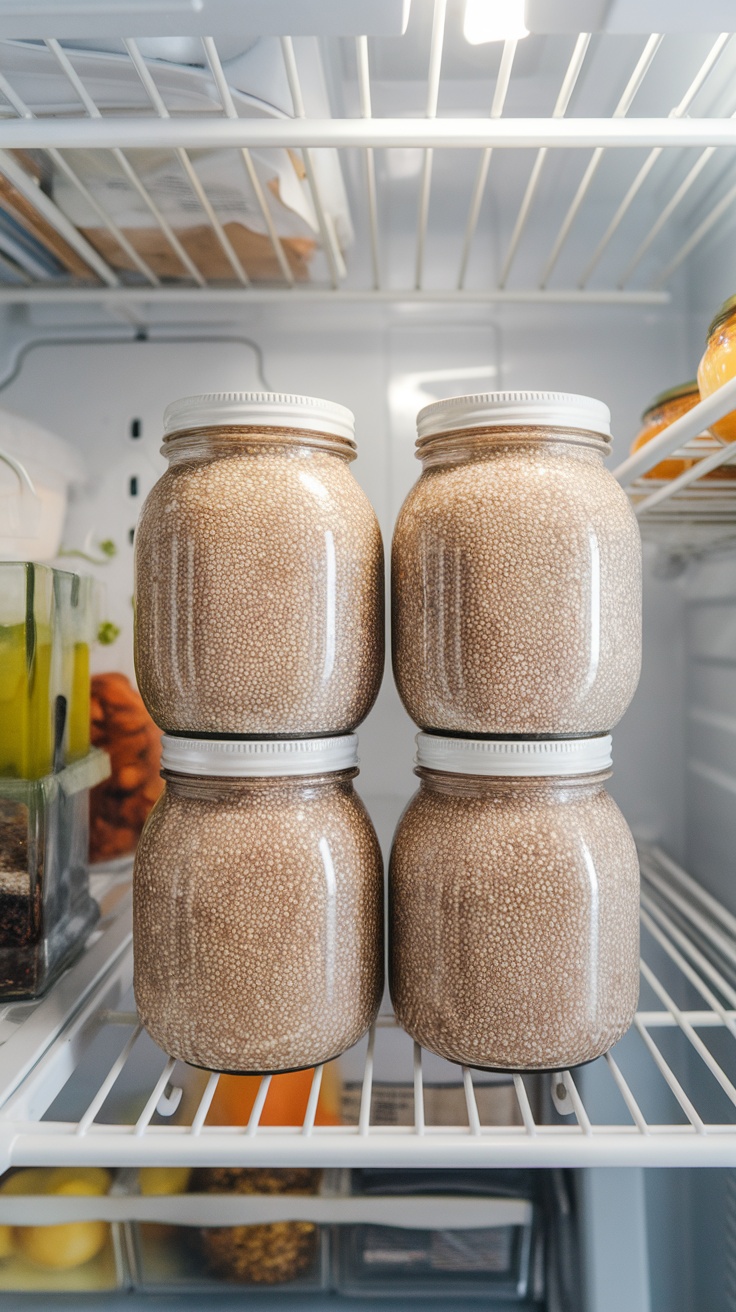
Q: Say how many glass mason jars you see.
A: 4